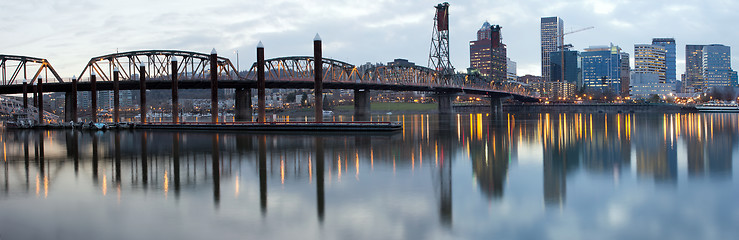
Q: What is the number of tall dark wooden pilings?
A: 11